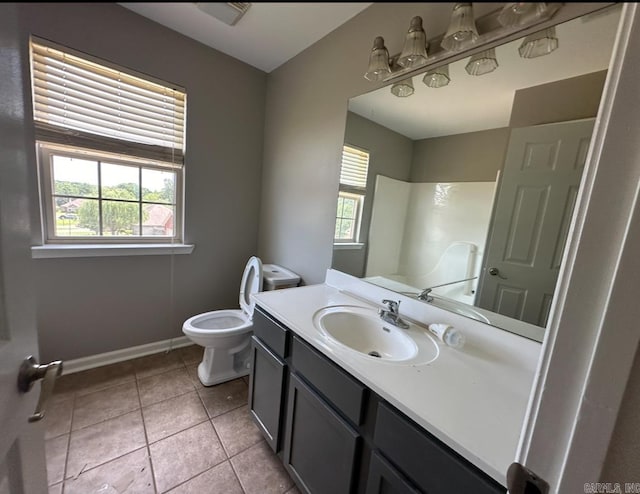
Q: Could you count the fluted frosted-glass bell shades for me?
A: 4